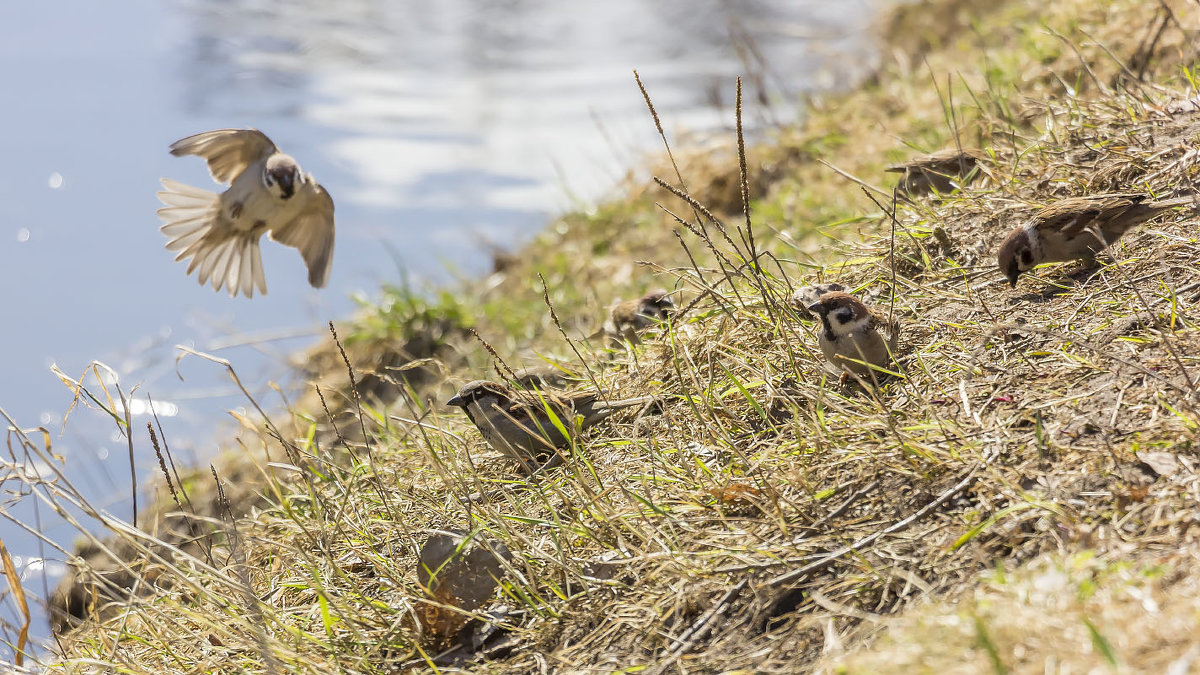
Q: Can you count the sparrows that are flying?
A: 1